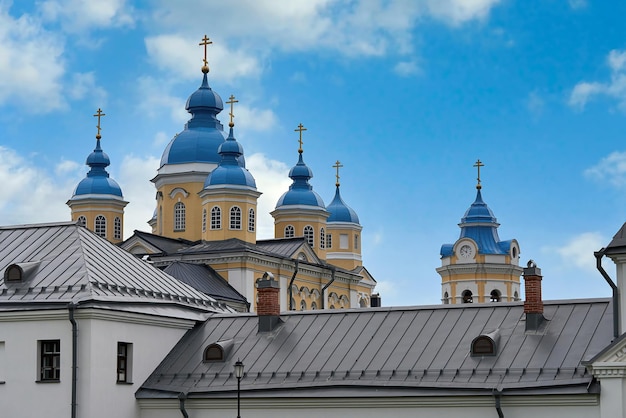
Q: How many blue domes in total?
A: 6